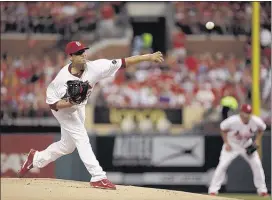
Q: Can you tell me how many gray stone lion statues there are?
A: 0